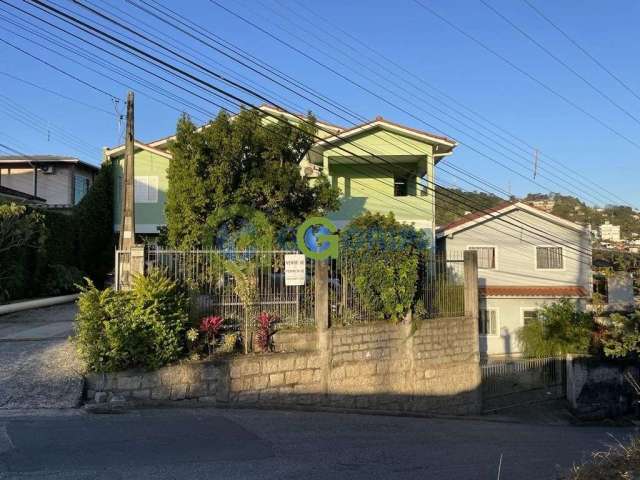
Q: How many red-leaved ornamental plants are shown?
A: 2